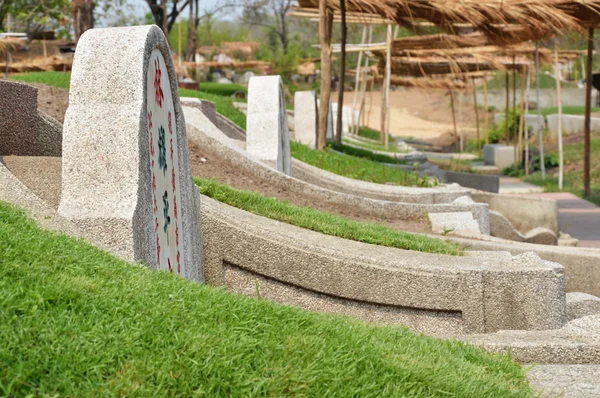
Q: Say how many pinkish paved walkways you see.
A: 1